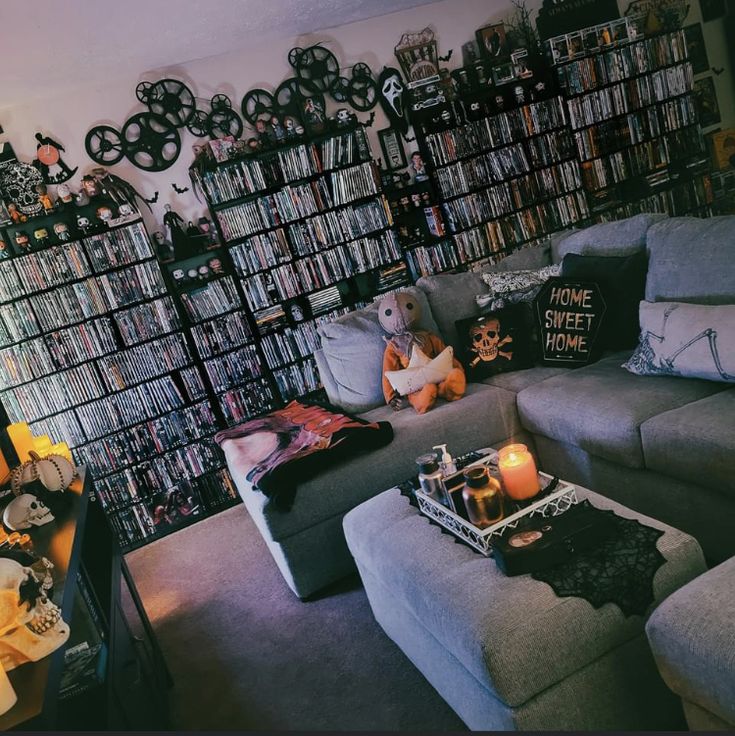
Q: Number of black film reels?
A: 14